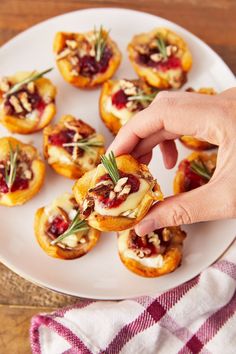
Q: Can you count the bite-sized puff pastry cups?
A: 11